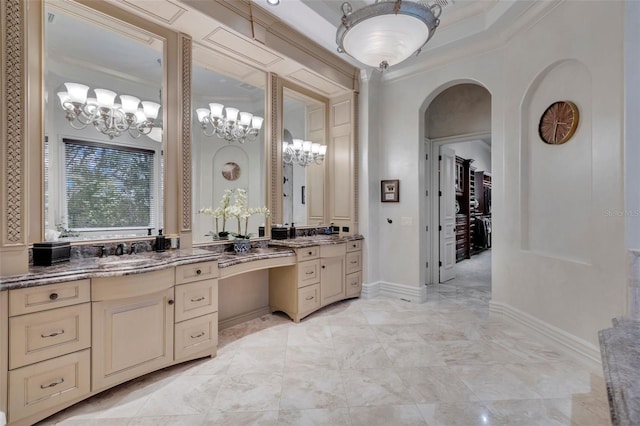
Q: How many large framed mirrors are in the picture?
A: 3